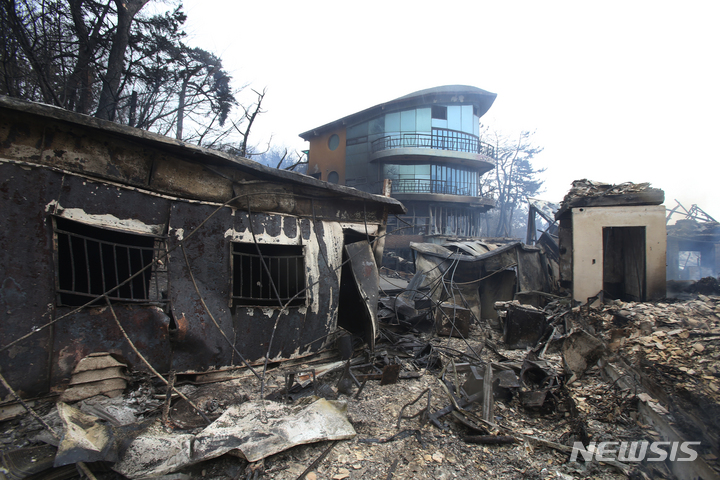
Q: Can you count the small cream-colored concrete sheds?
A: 1